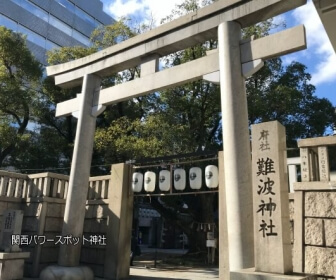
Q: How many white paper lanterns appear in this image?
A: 6